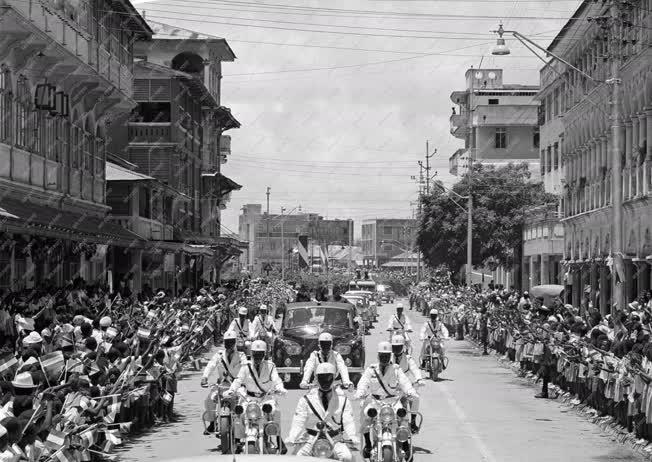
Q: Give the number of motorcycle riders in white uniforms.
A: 10